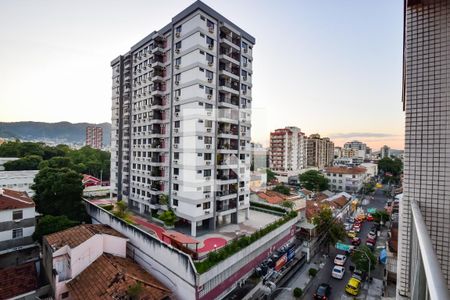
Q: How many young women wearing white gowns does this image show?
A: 0